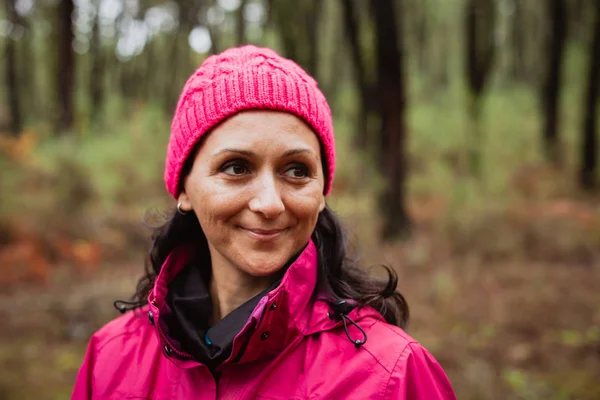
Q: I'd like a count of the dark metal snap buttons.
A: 4